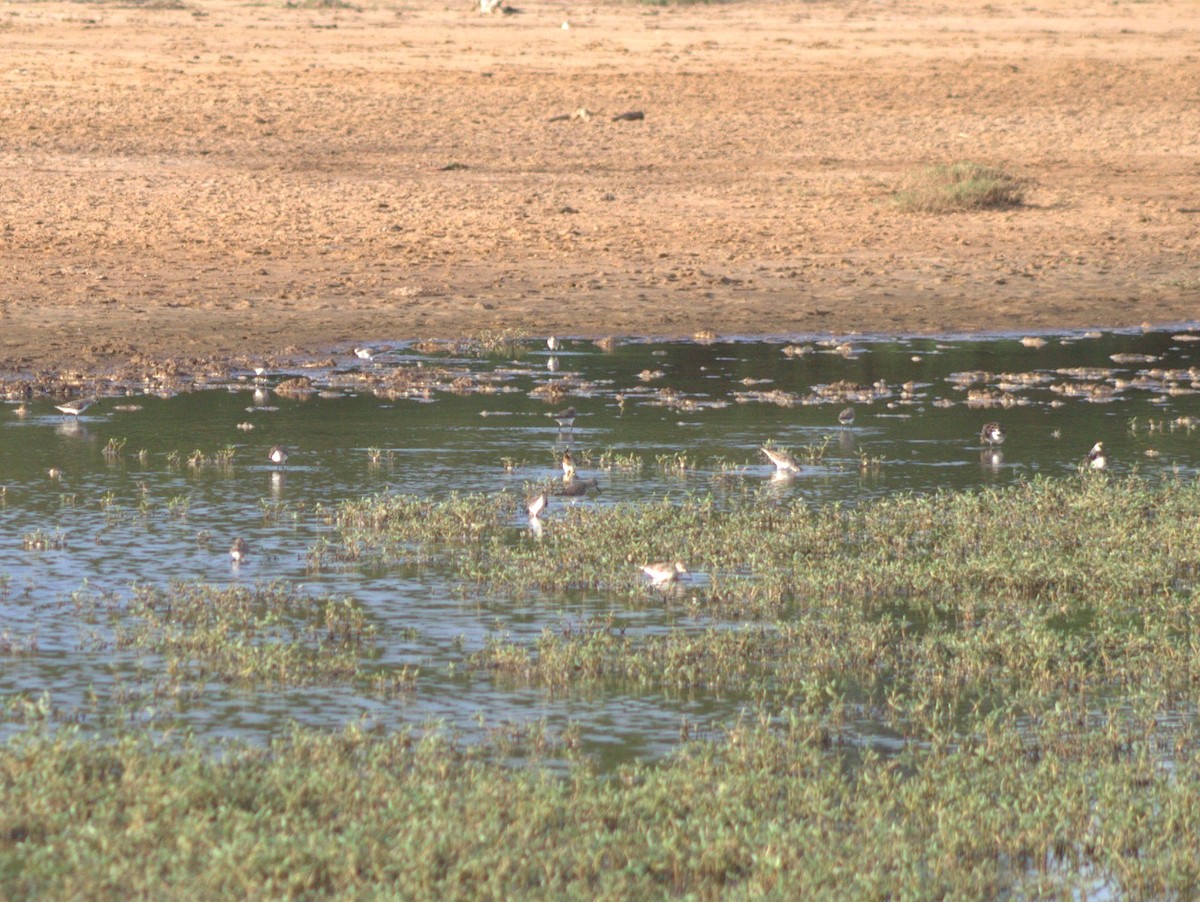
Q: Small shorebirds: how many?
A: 15